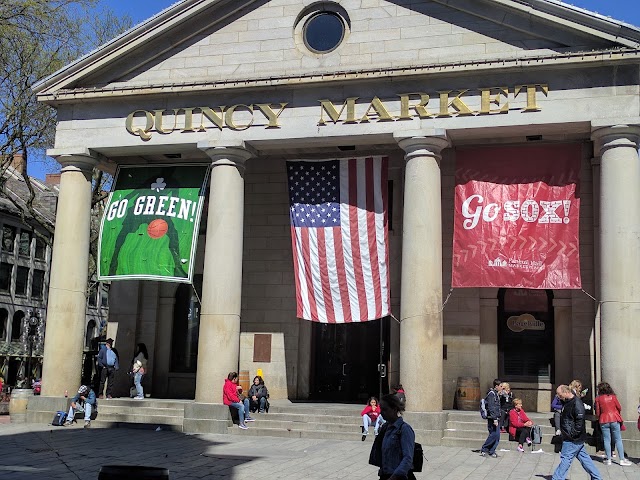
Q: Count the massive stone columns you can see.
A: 4